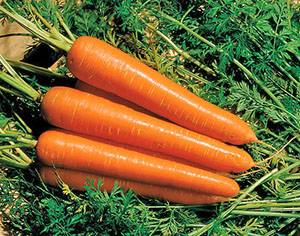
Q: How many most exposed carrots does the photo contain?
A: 3